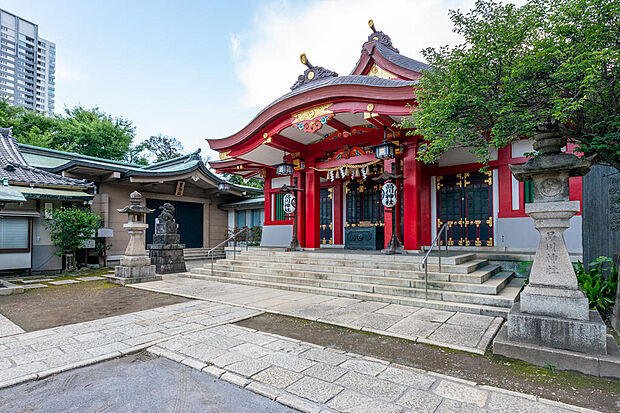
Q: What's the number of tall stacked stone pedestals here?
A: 3